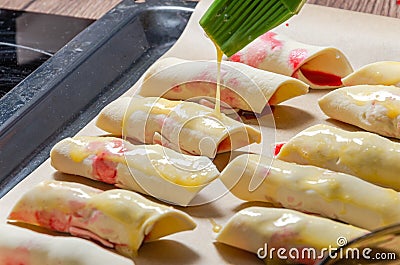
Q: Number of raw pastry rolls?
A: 11